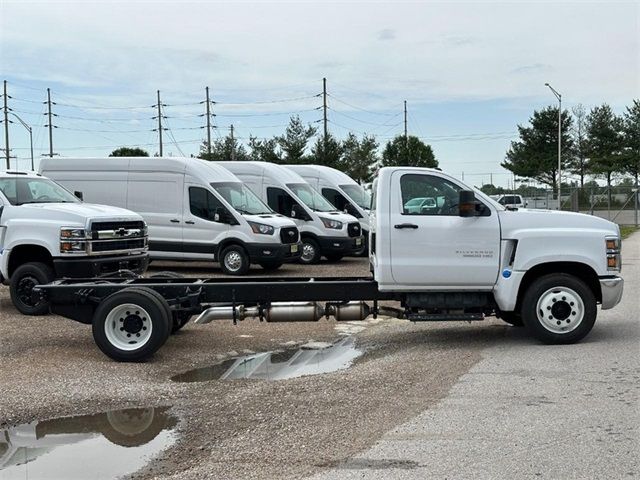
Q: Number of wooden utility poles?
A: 7